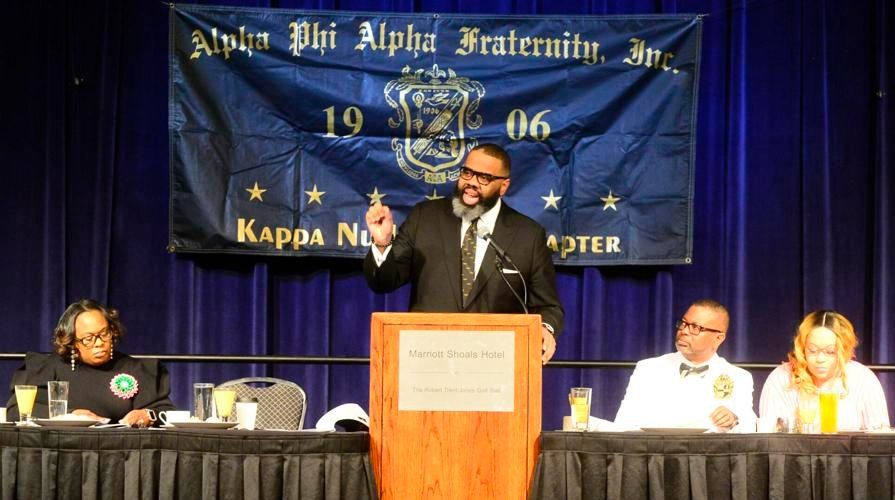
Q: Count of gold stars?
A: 6